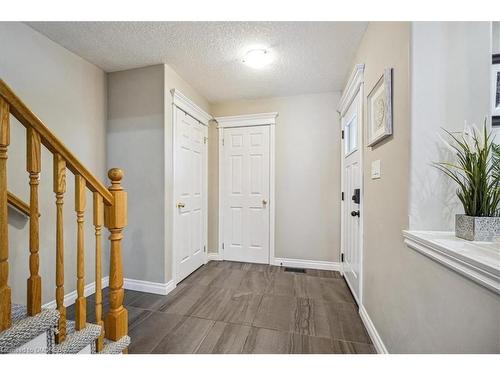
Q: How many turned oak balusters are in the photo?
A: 5